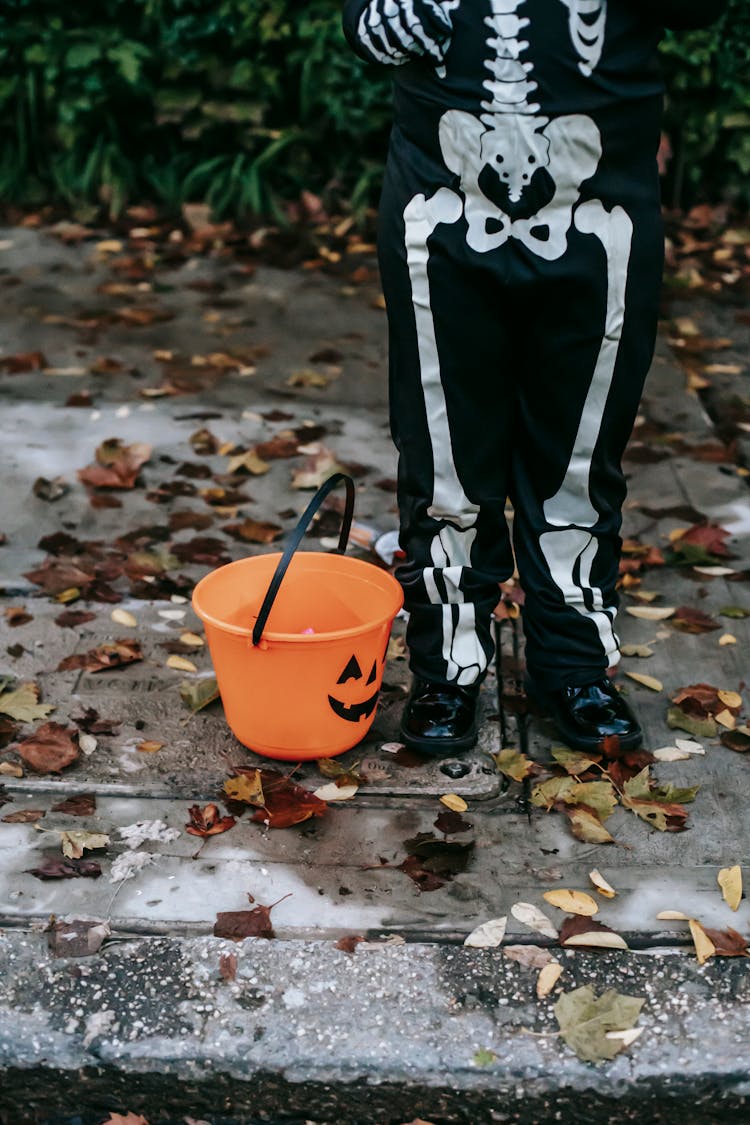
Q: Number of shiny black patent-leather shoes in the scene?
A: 2